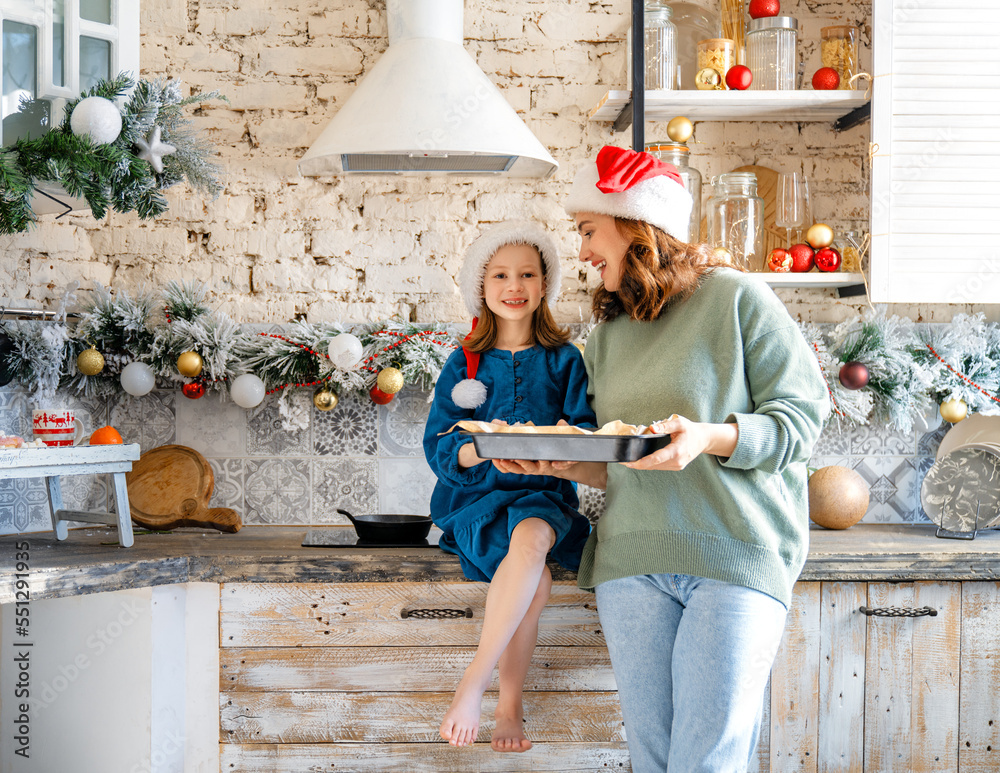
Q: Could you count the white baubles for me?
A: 4